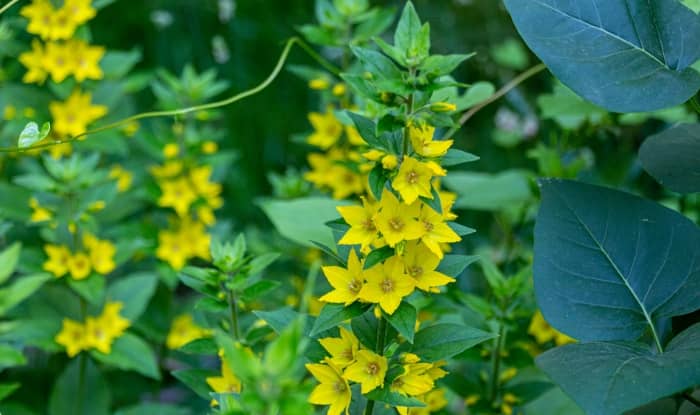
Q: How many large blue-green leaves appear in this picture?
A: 4